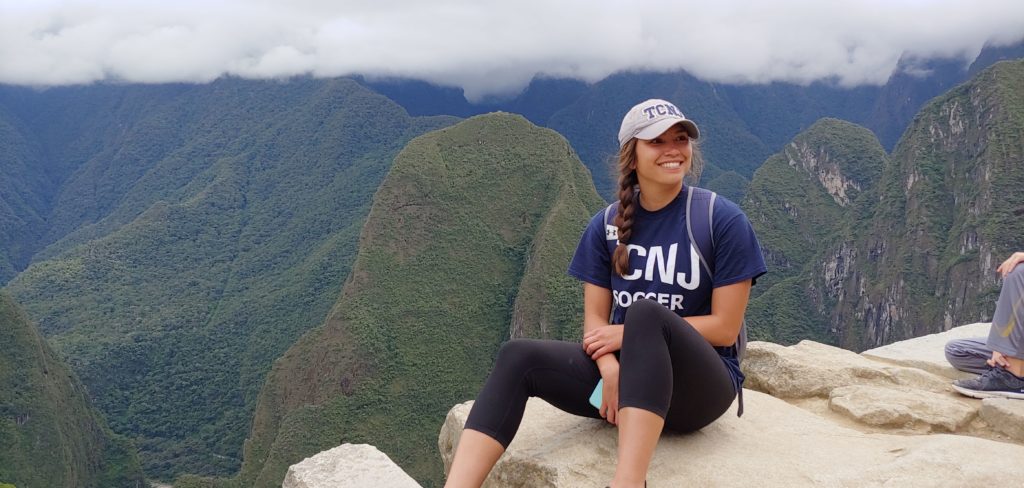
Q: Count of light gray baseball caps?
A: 1